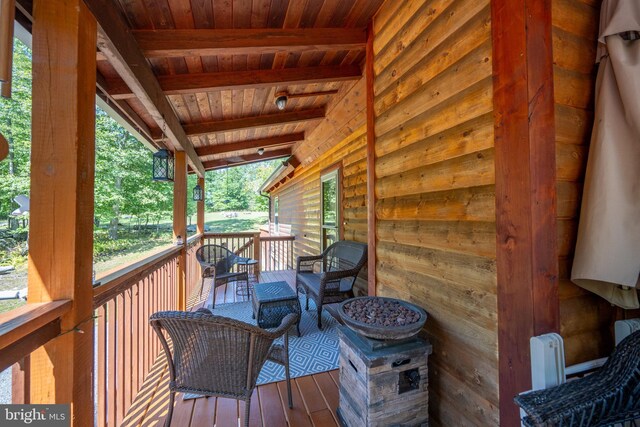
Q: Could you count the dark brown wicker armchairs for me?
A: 3